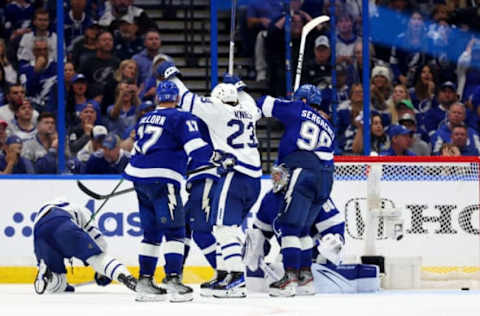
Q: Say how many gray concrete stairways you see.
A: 1